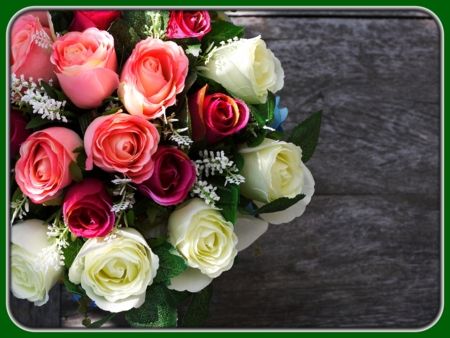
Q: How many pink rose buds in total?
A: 5